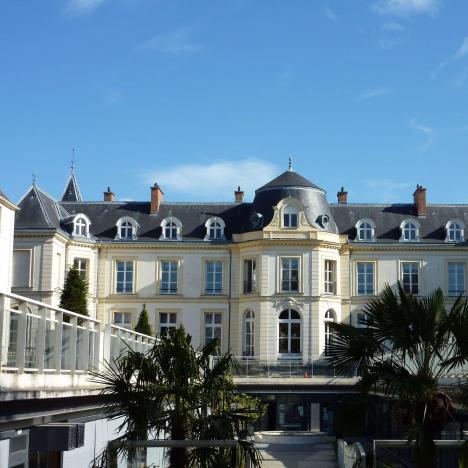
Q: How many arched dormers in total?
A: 8